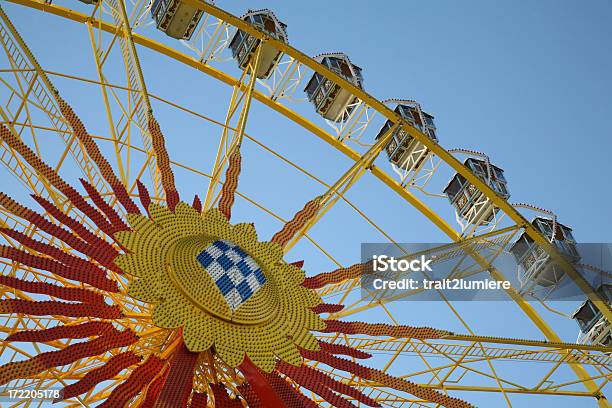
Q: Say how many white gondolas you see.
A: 7